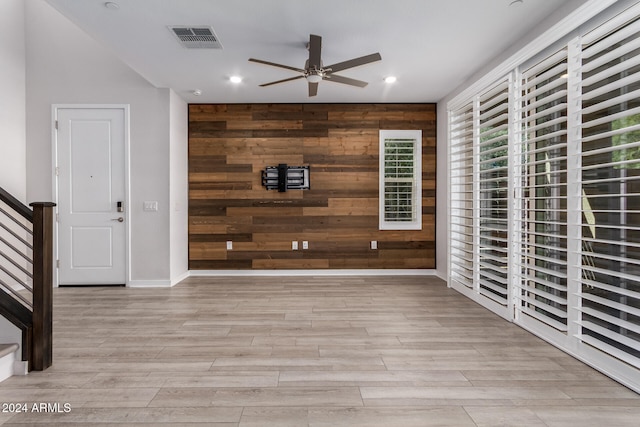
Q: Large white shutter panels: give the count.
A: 4